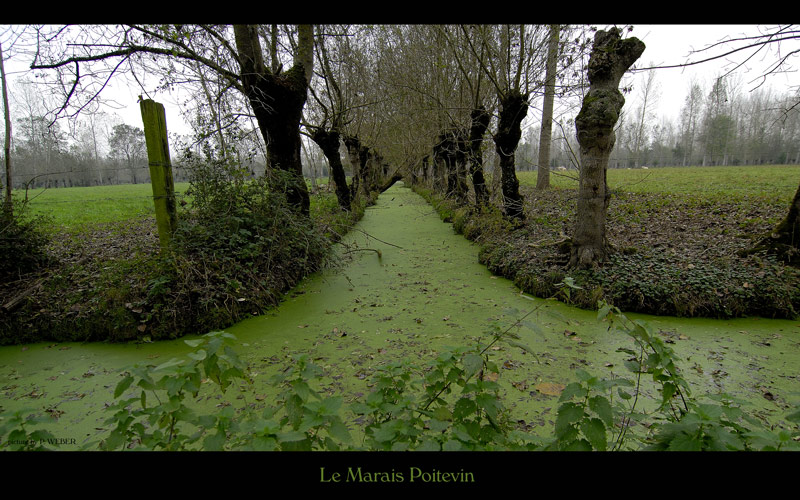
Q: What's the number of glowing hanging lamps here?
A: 0